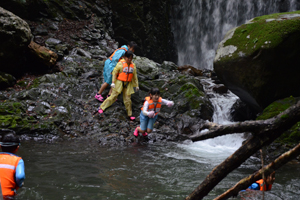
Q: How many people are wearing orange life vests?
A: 5